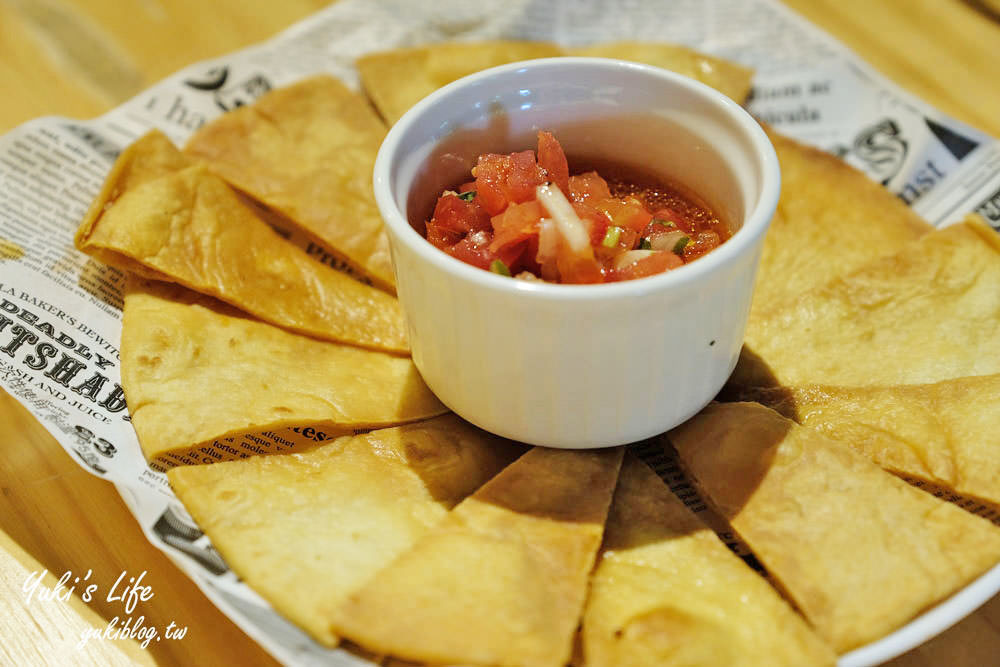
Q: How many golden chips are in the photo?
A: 12